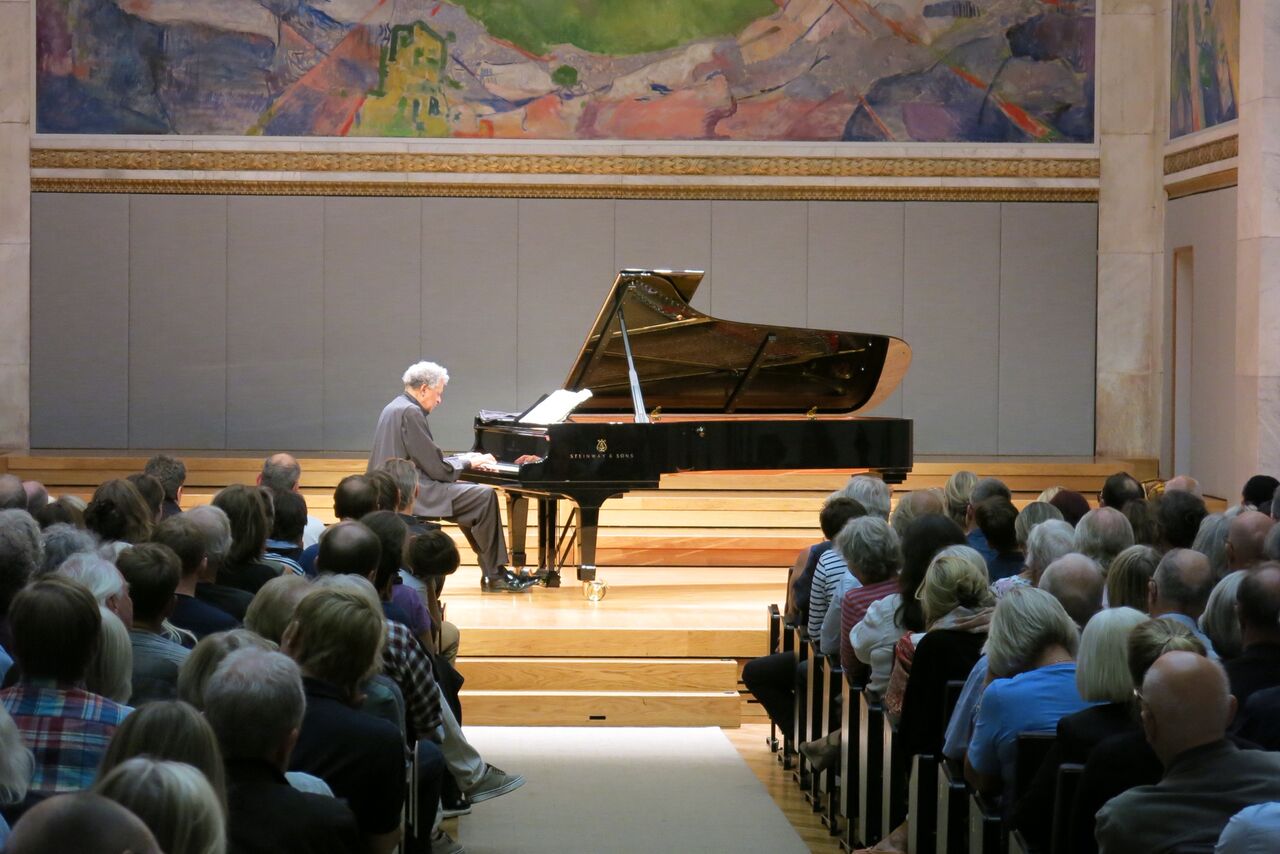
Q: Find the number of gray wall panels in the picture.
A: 11